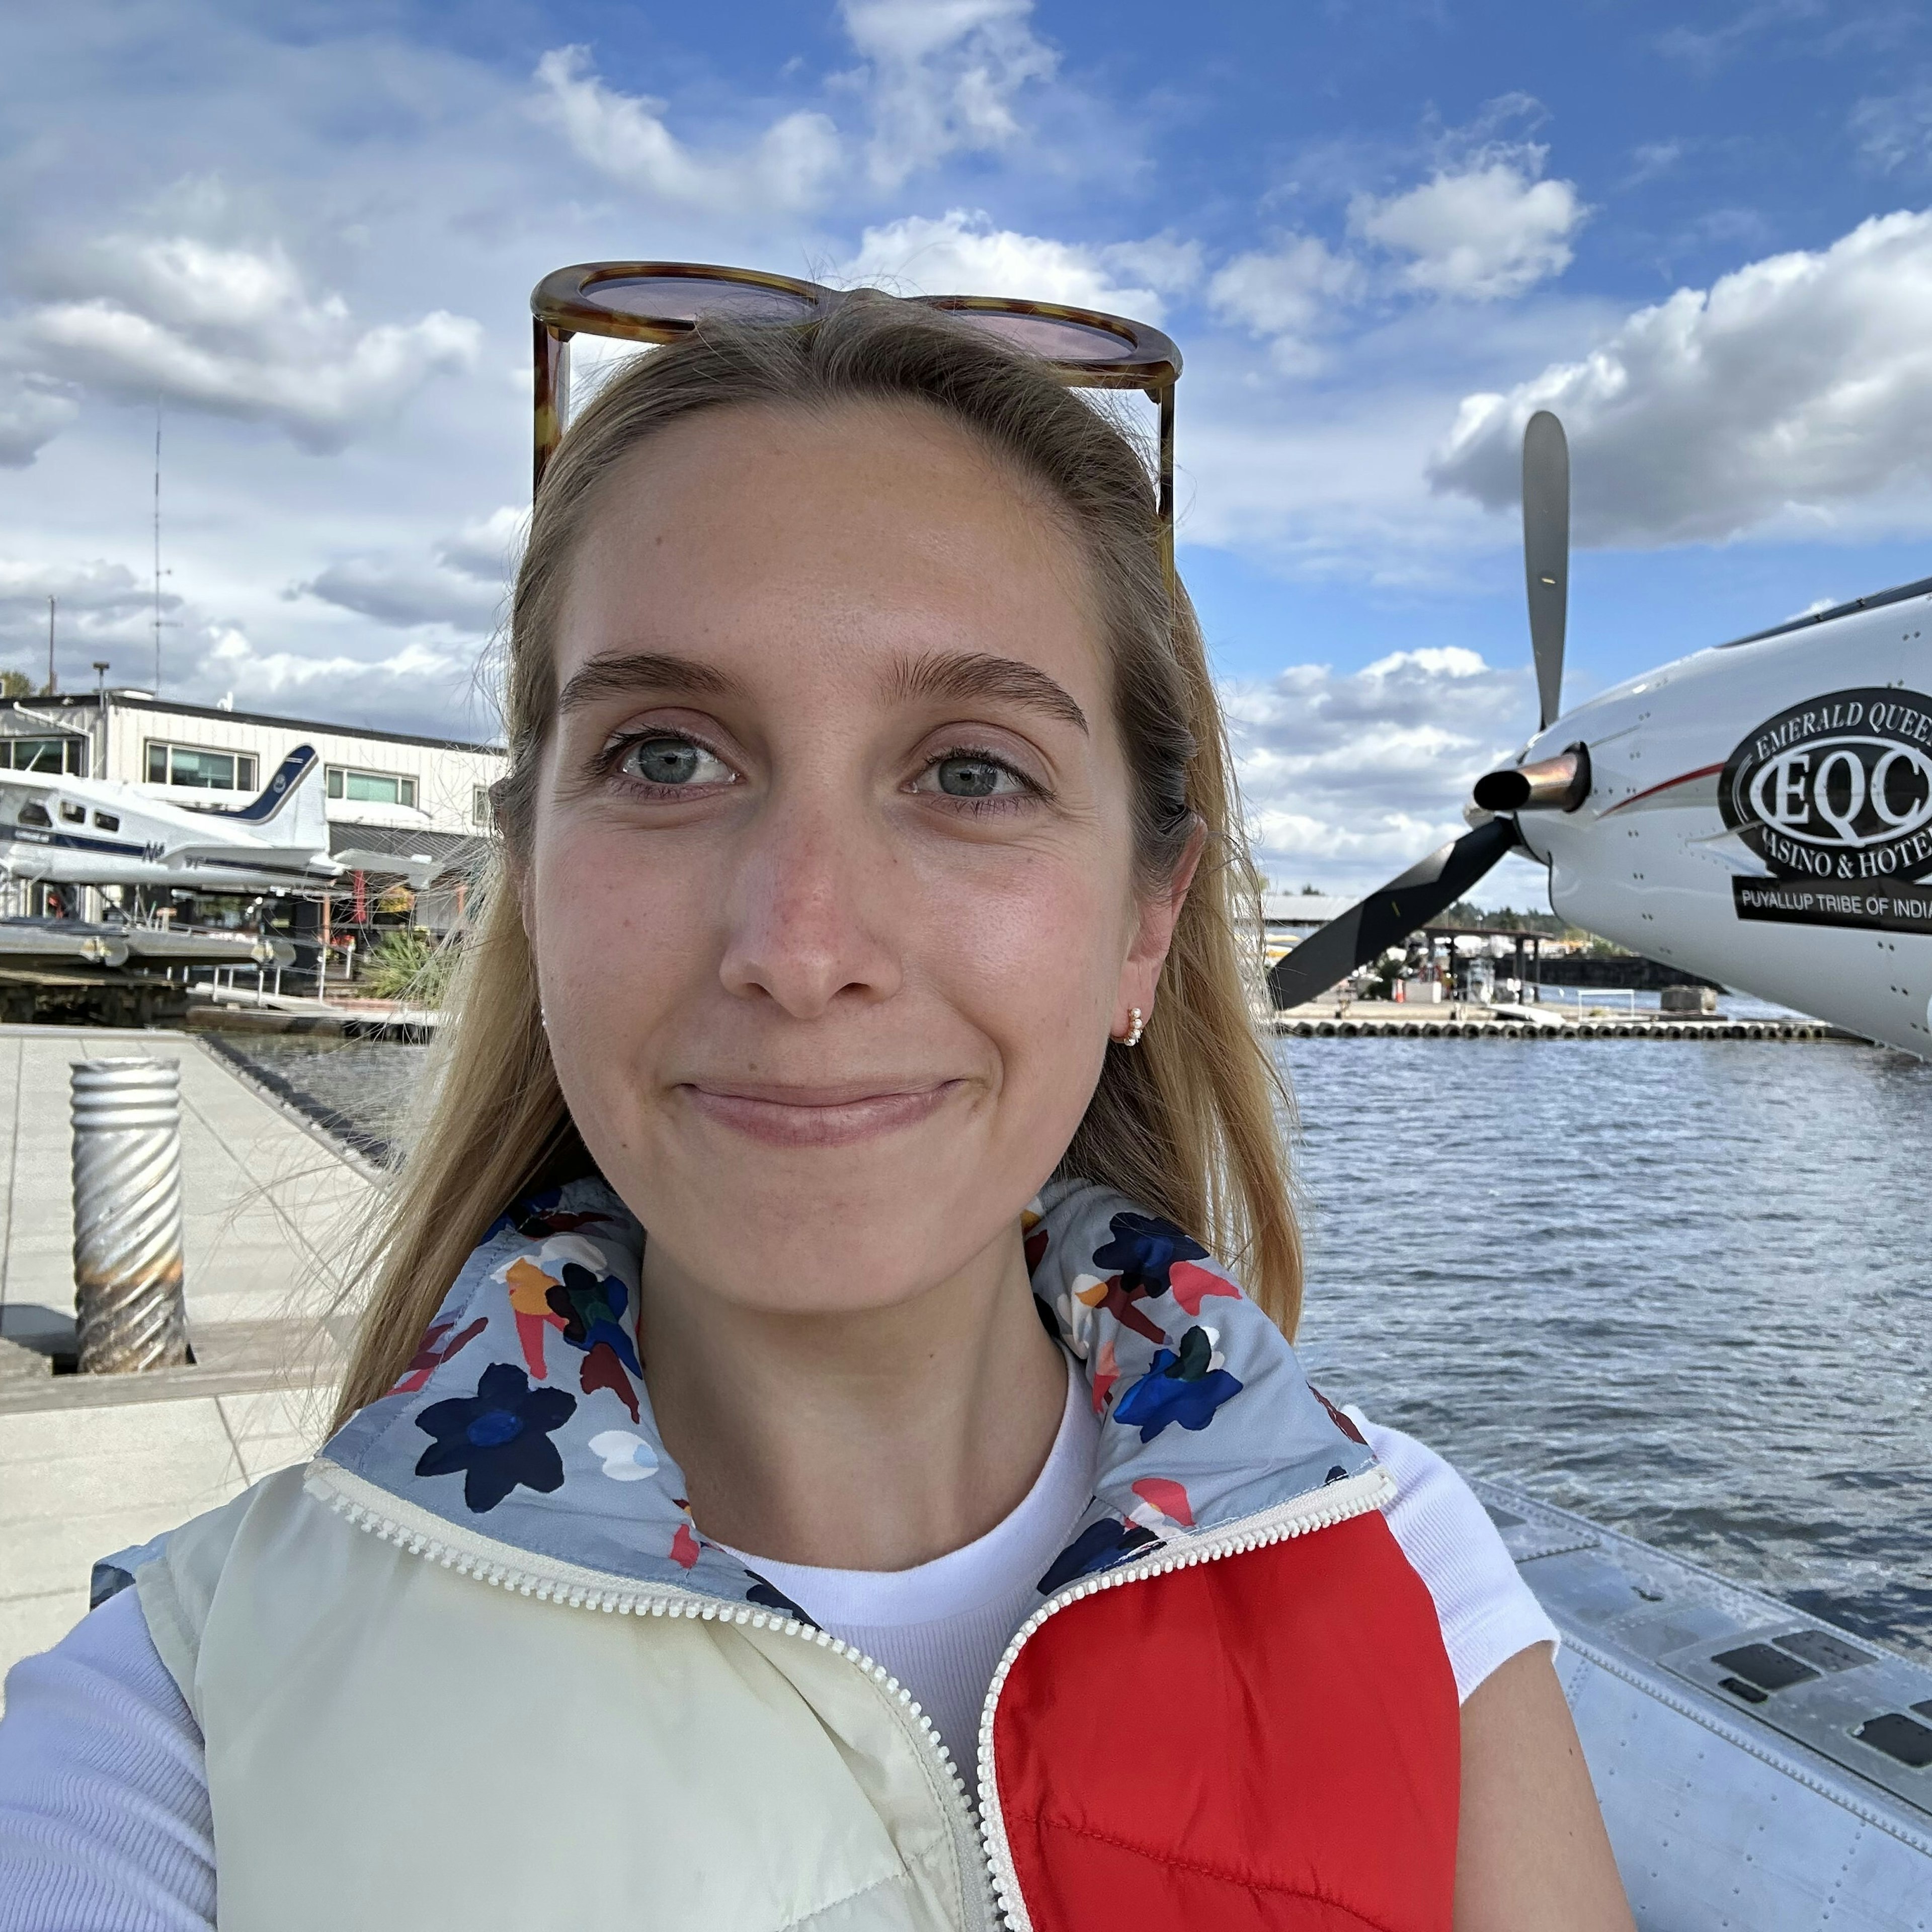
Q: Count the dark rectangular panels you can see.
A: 5